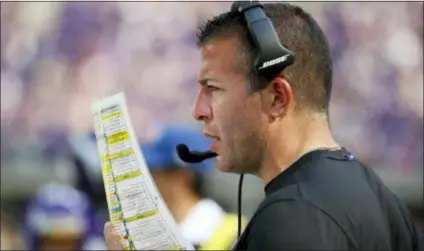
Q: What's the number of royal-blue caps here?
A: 1